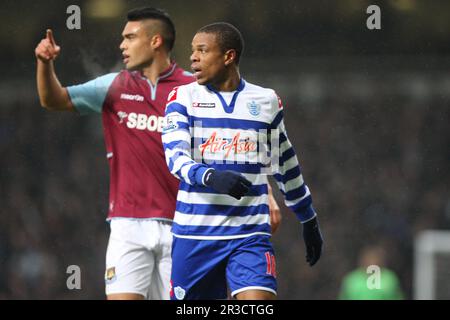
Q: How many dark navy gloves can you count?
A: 2